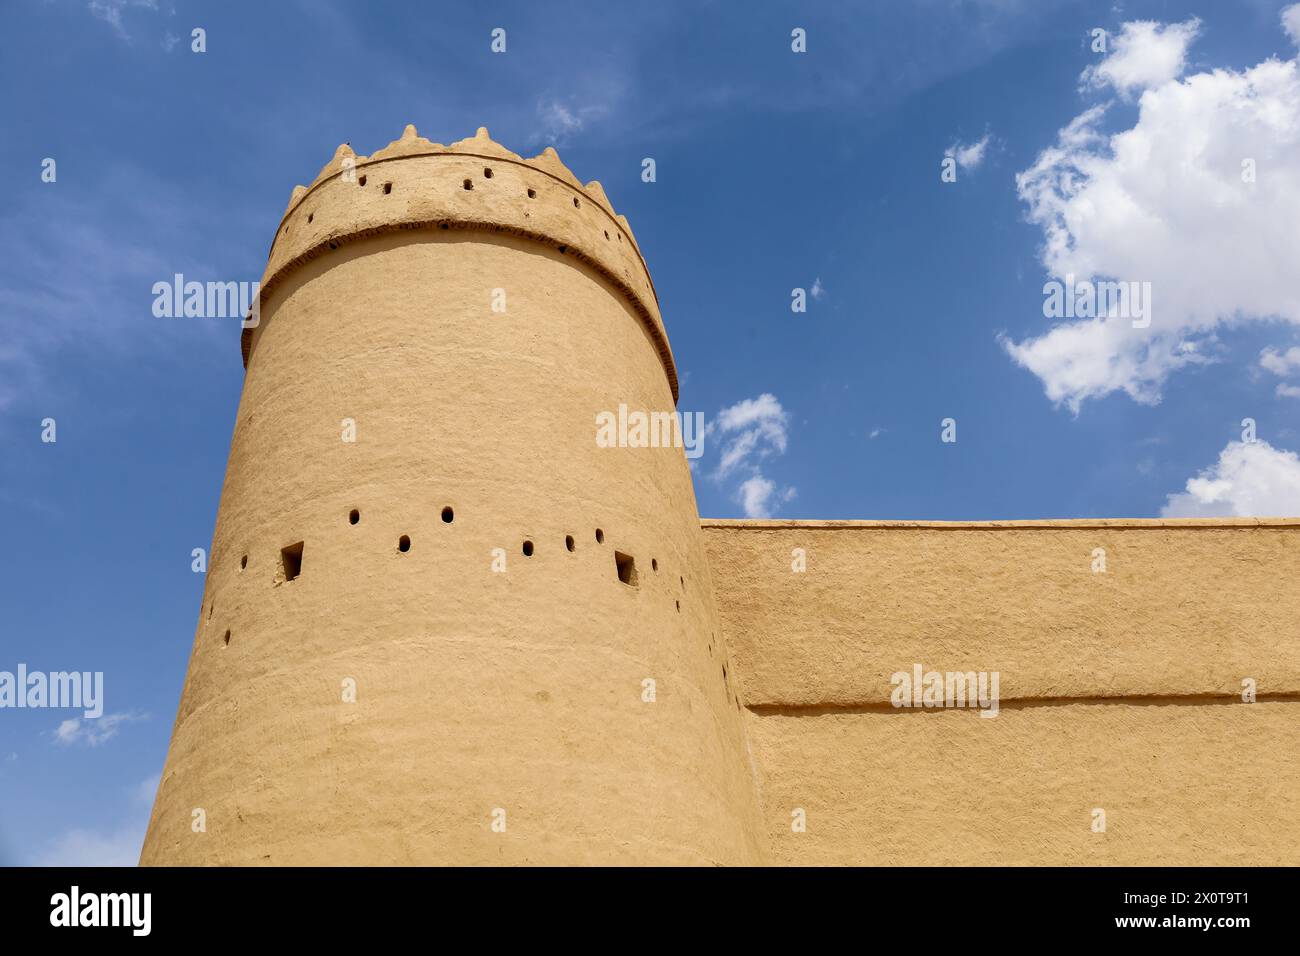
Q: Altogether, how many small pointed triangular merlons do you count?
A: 7